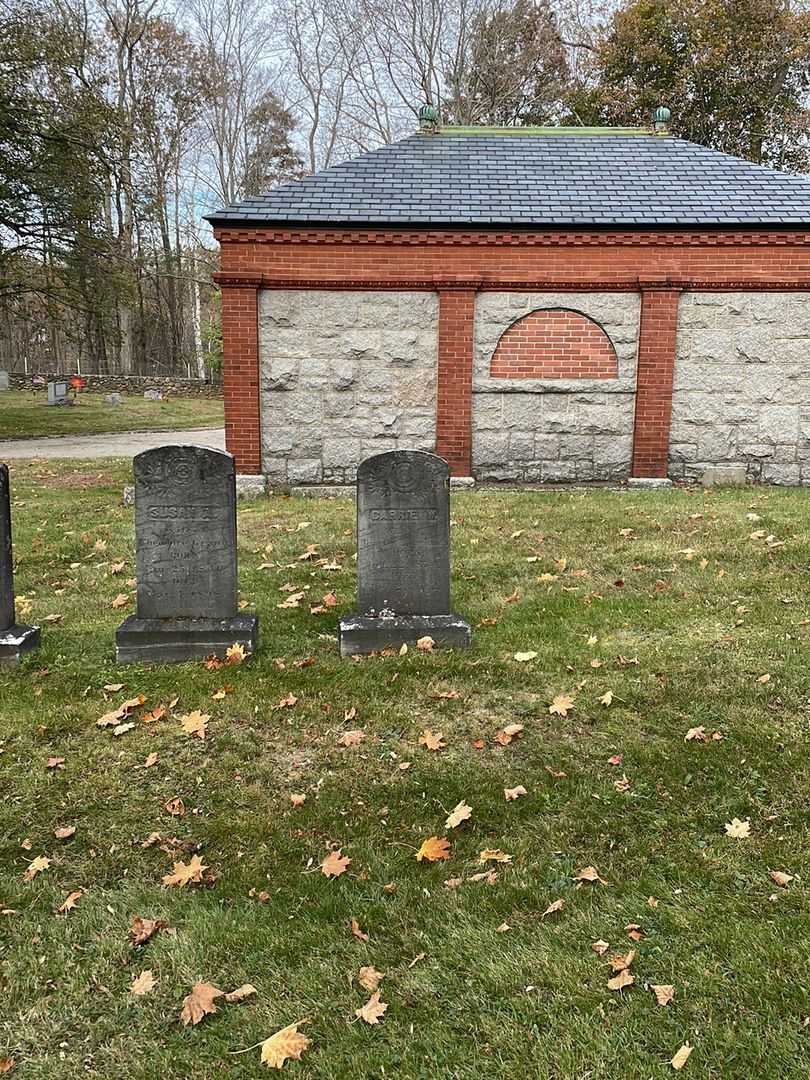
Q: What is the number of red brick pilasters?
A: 3